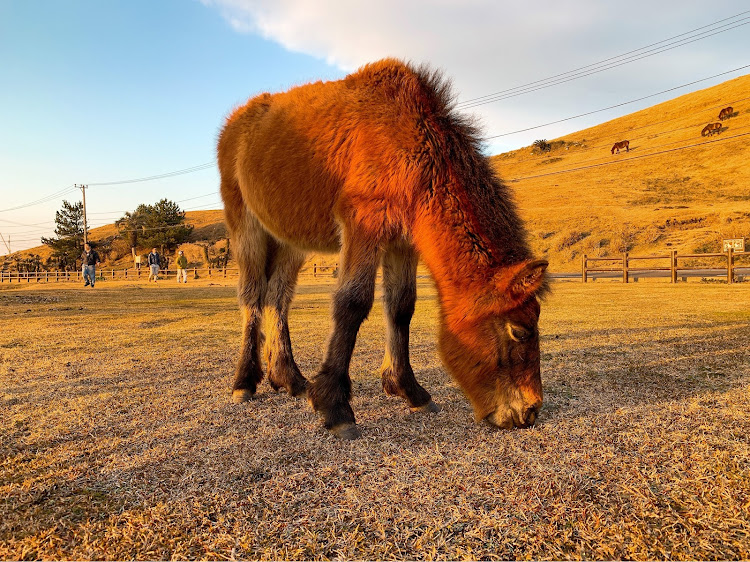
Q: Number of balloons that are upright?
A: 0